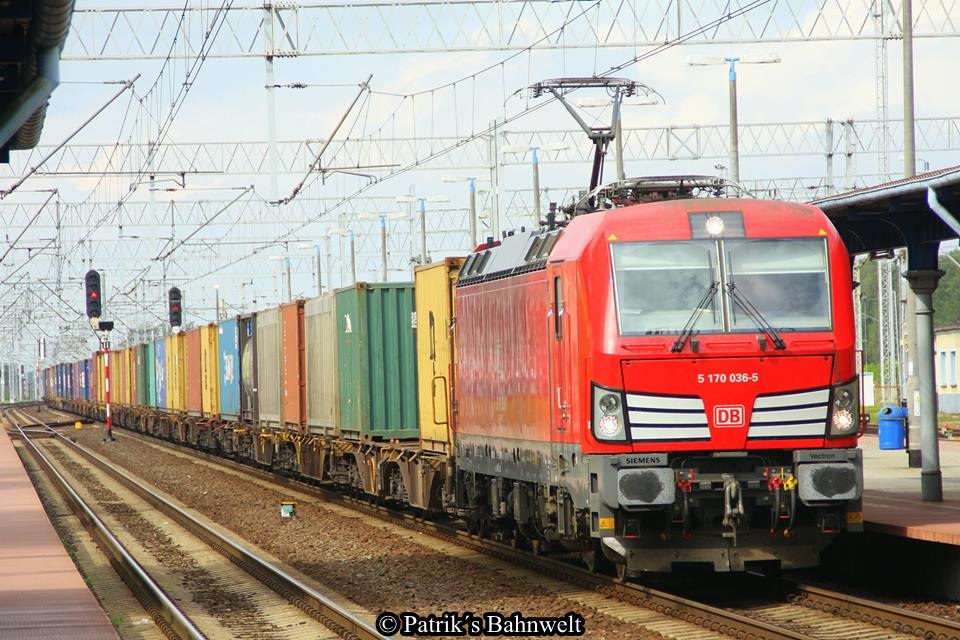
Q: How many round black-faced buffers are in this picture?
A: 2